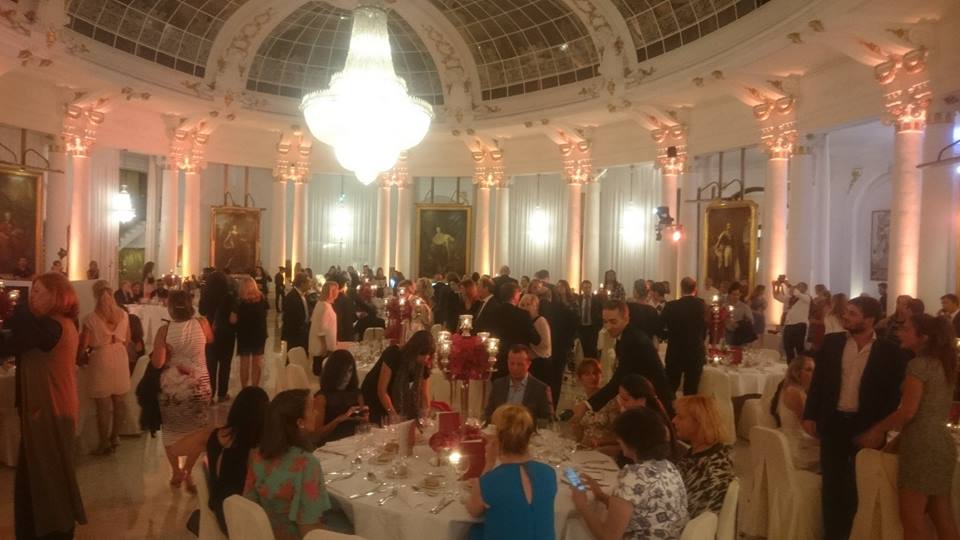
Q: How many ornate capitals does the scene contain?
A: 9